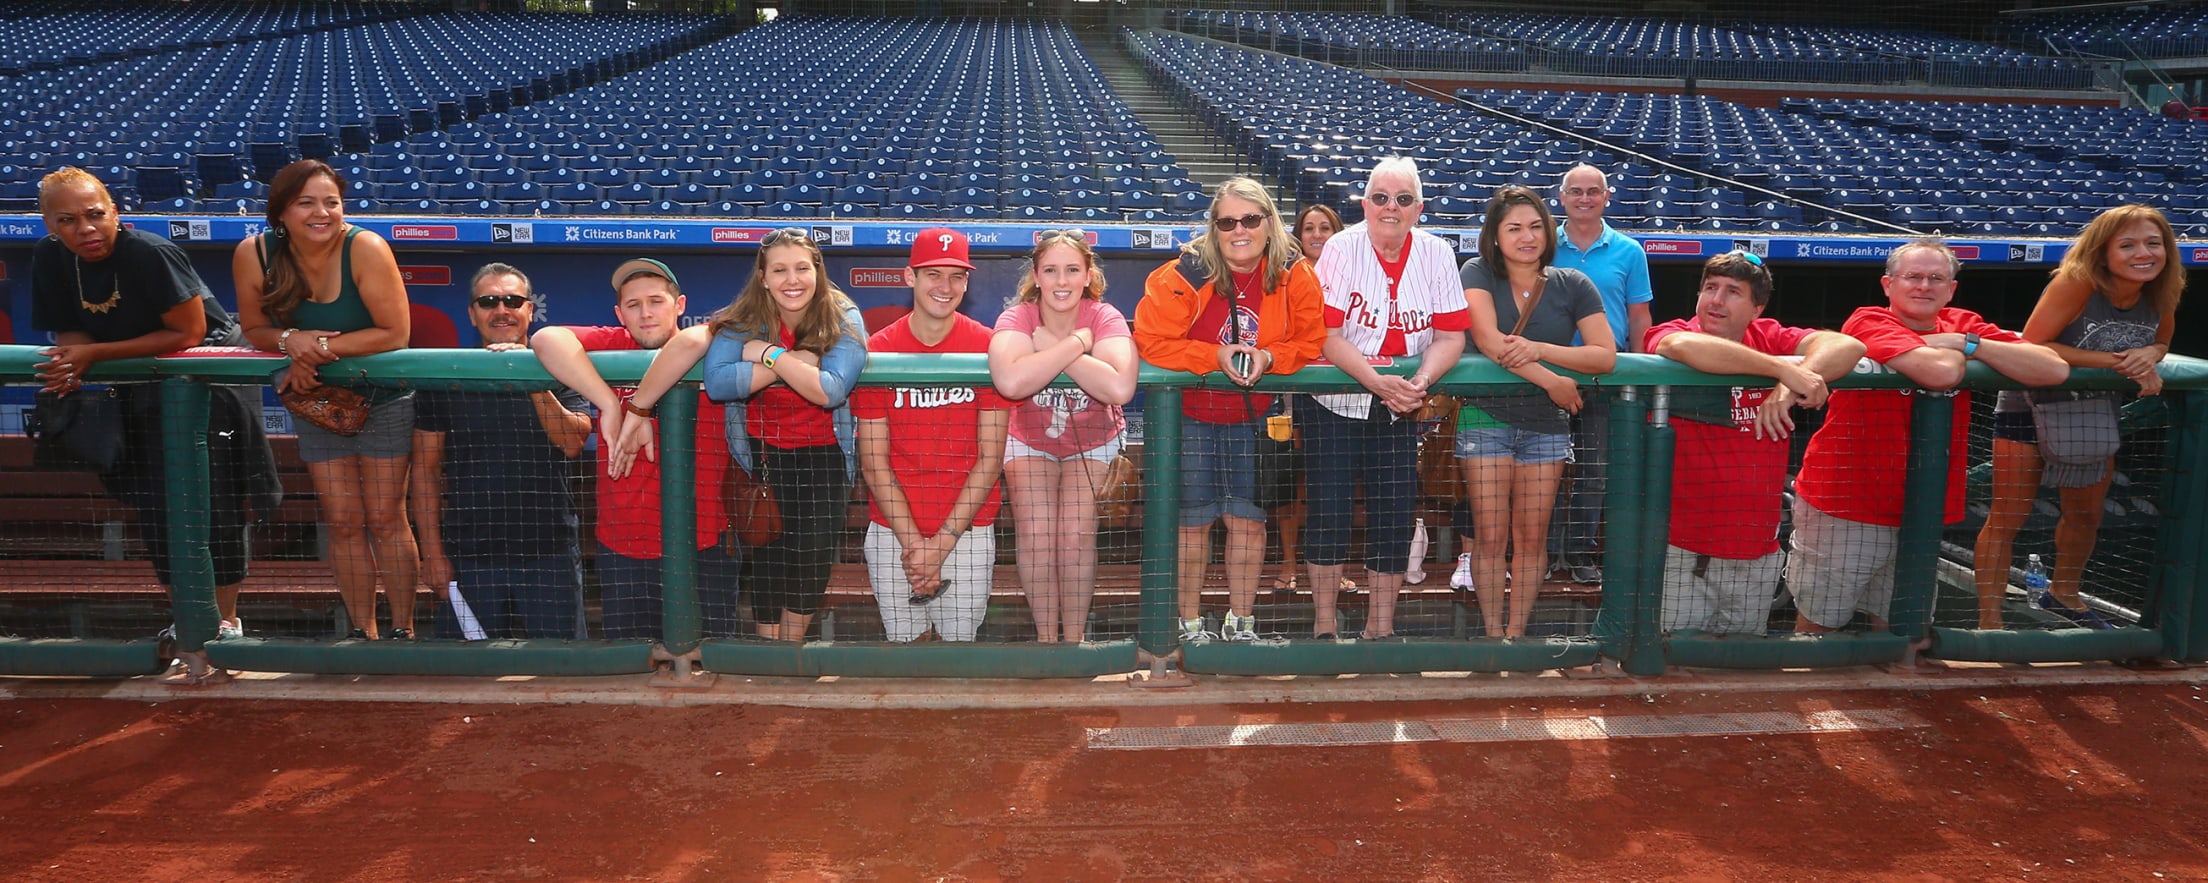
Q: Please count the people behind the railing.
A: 15